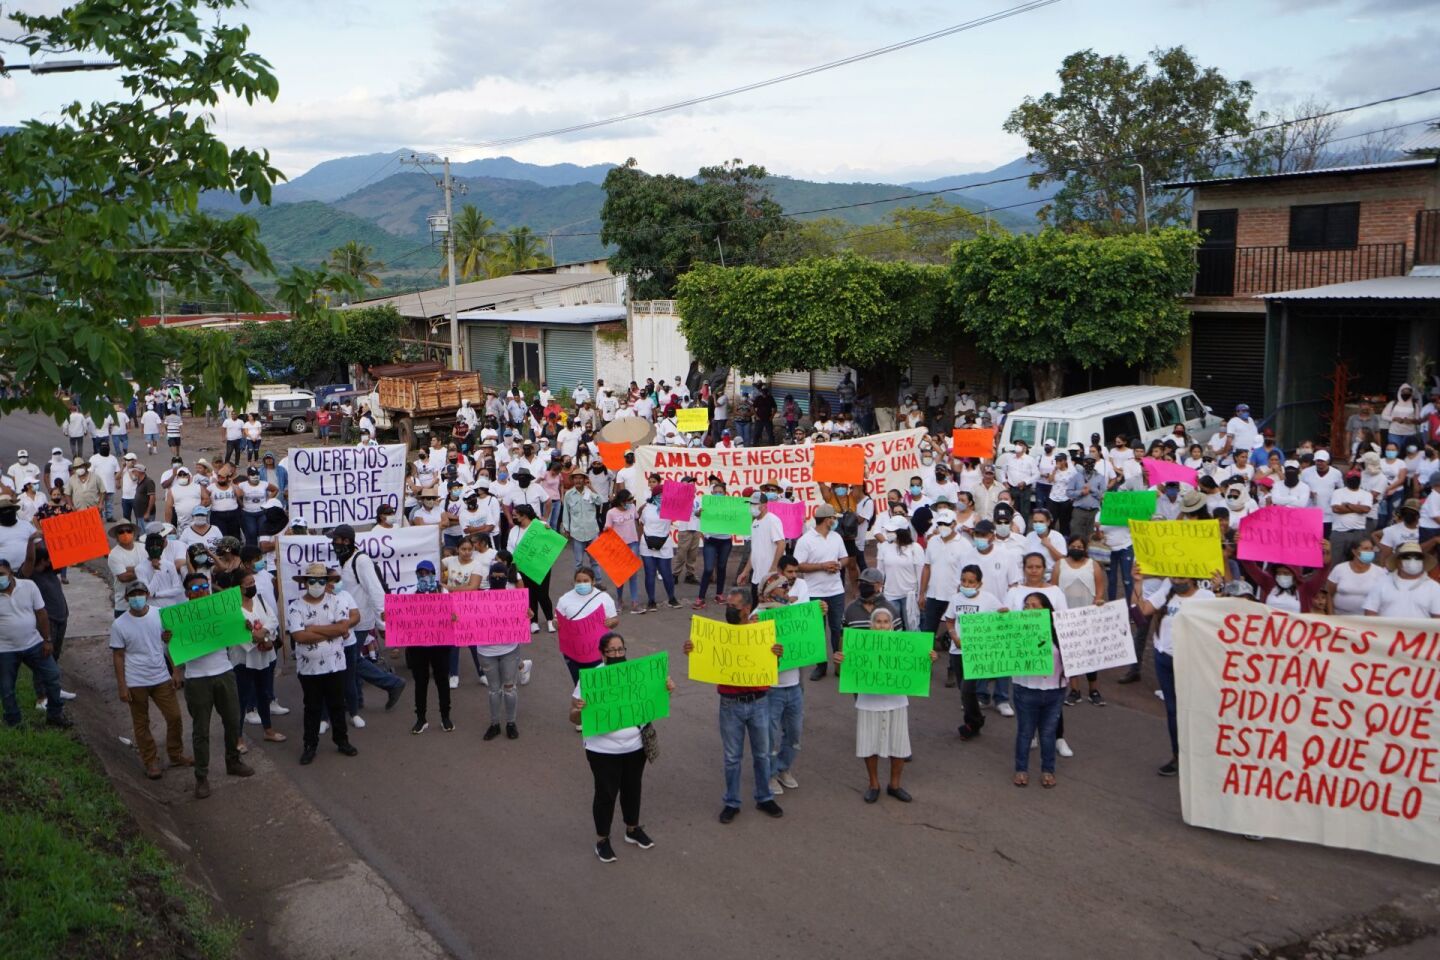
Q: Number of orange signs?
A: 5